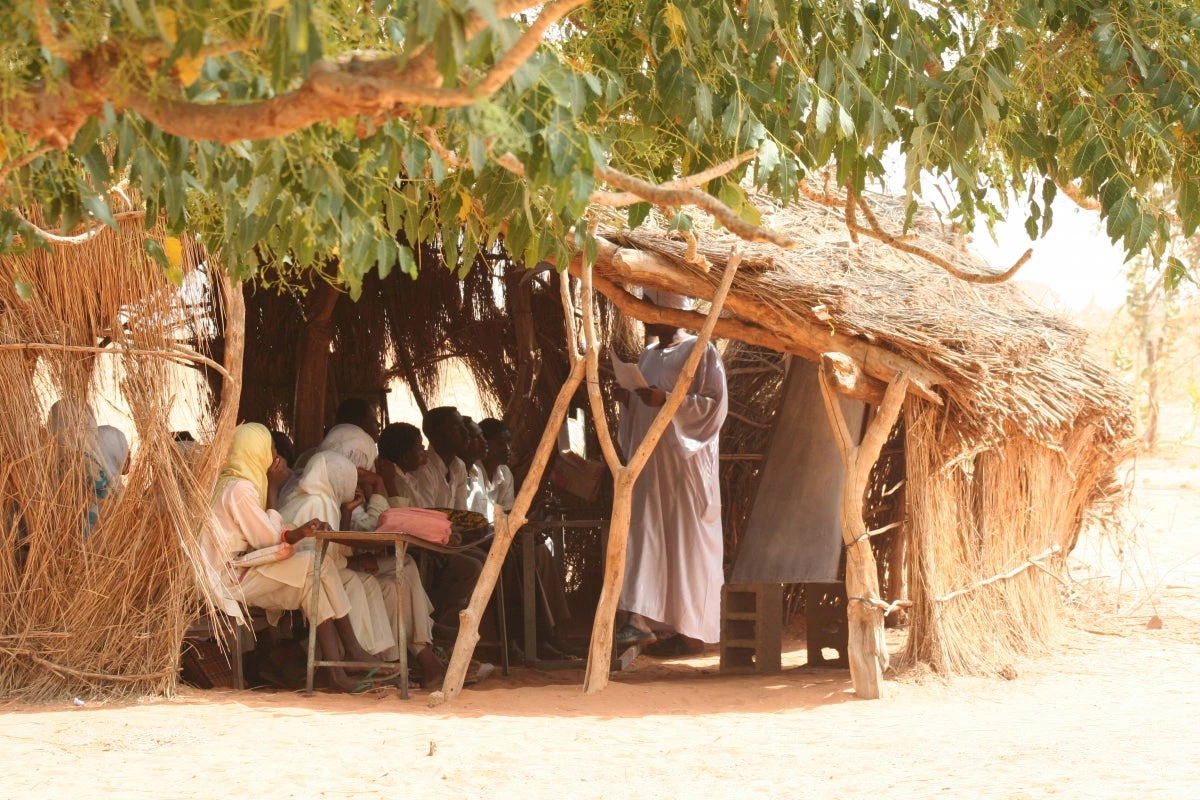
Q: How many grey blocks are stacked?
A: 2